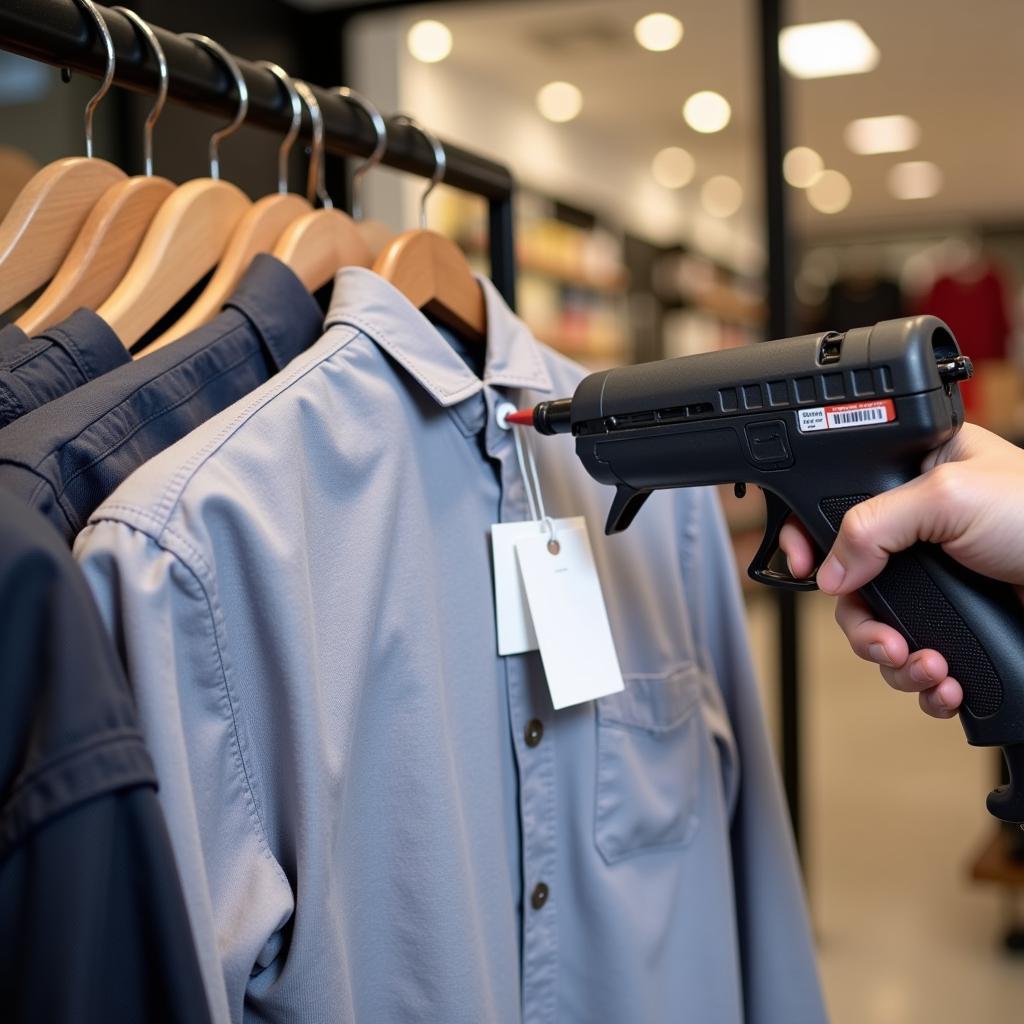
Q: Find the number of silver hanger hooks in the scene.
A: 7